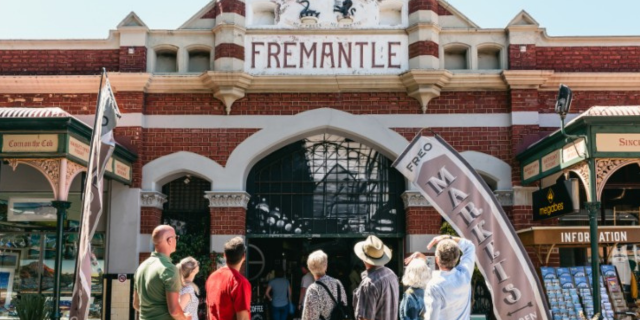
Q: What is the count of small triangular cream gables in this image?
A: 2